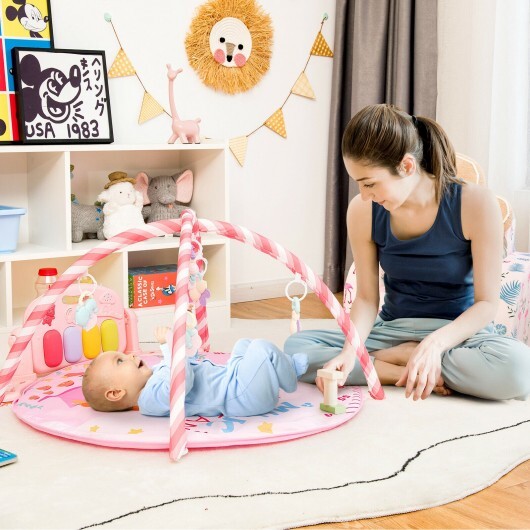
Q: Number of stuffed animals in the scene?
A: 3